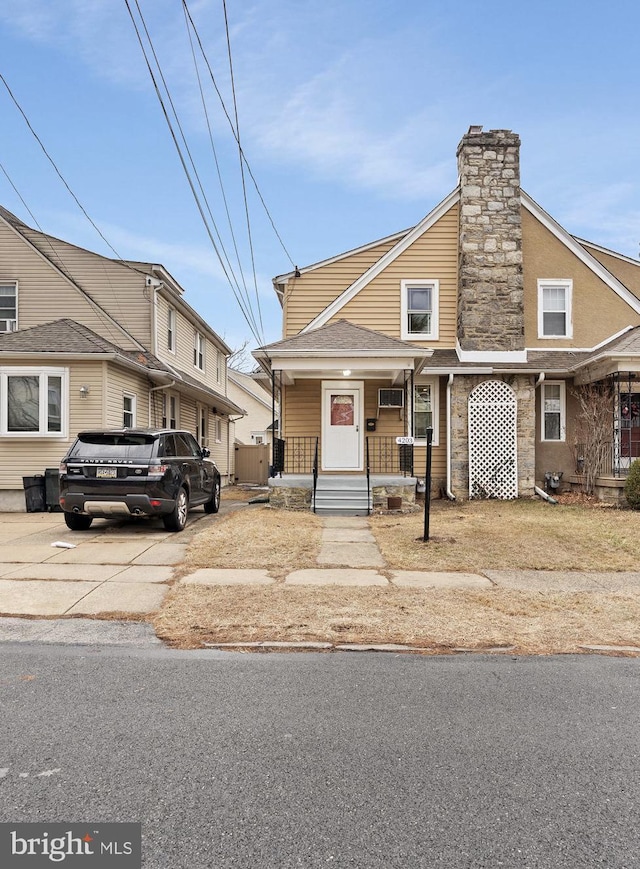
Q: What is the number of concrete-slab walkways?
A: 2